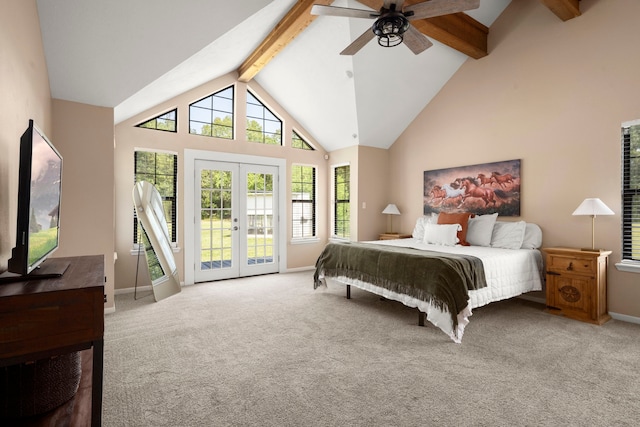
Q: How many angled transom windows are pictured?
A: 4